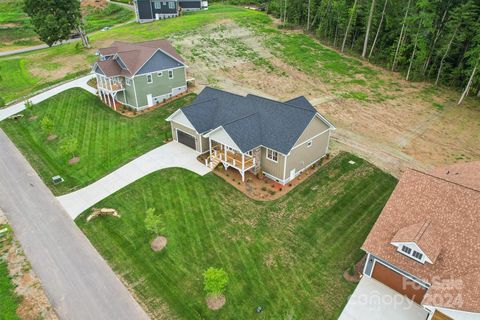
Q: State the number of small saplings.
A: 5